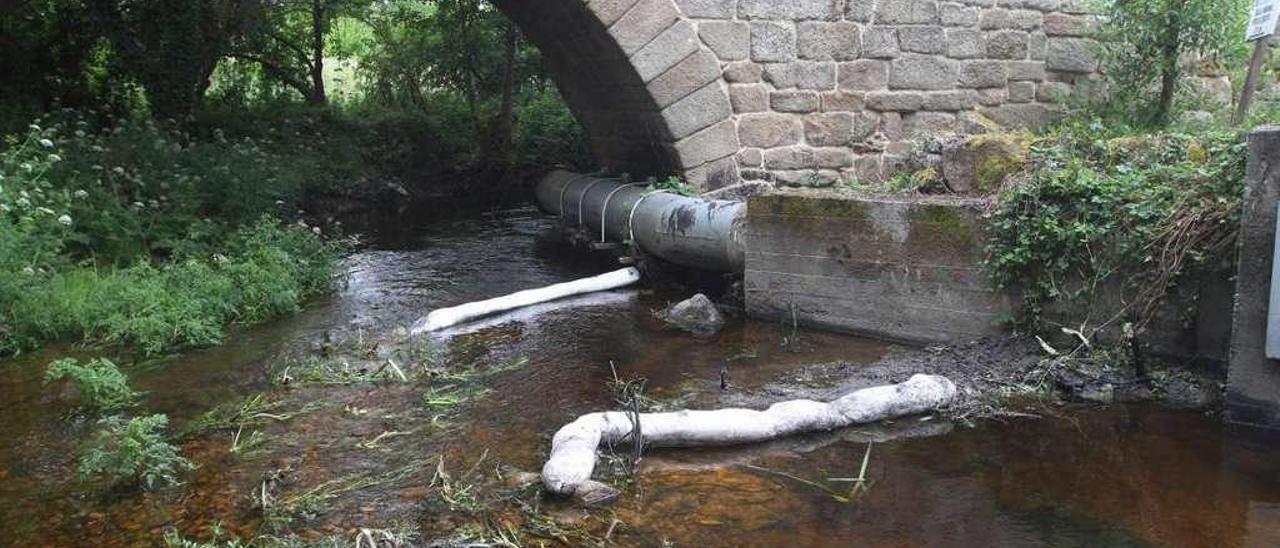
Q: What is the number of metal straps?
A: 4